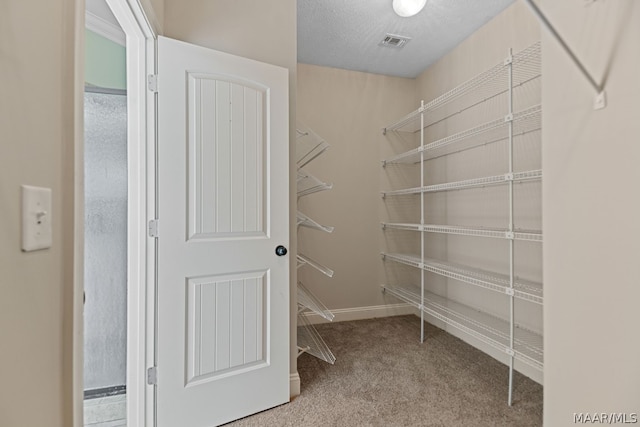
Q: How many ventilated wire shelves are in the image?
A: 12